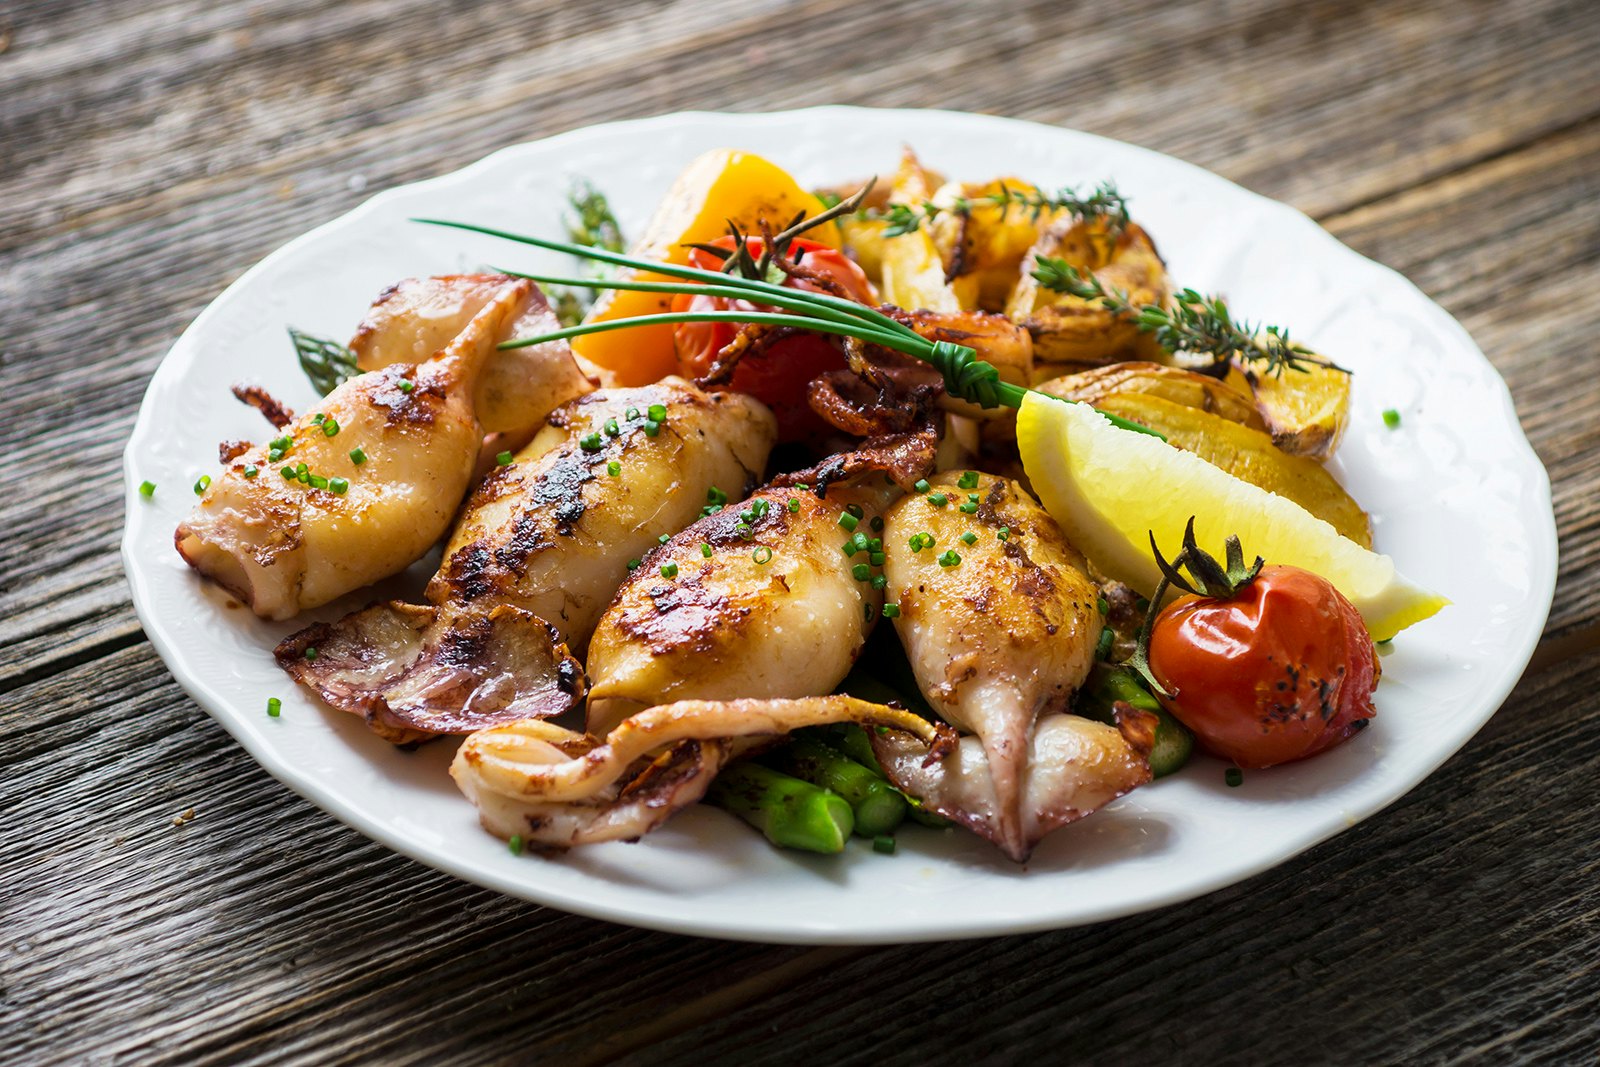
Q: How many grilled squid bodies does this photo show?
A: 4